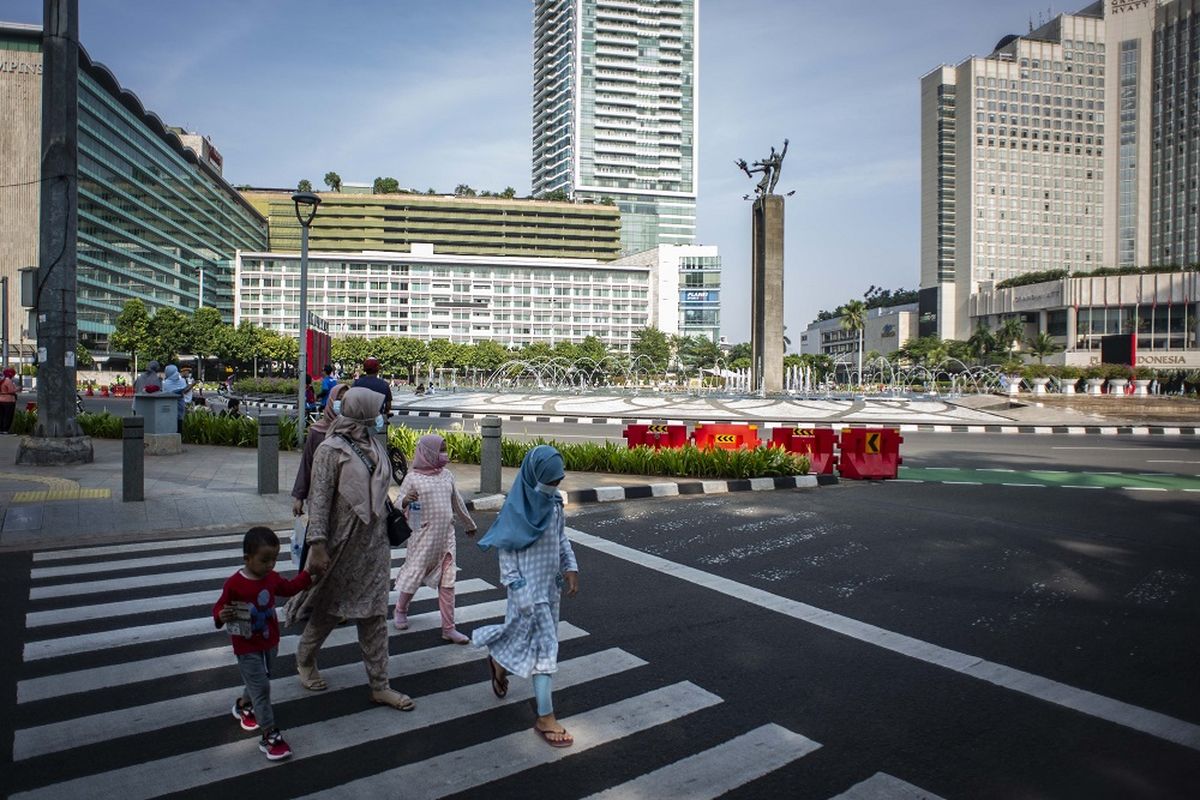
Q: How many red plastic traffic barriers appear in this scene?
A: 4